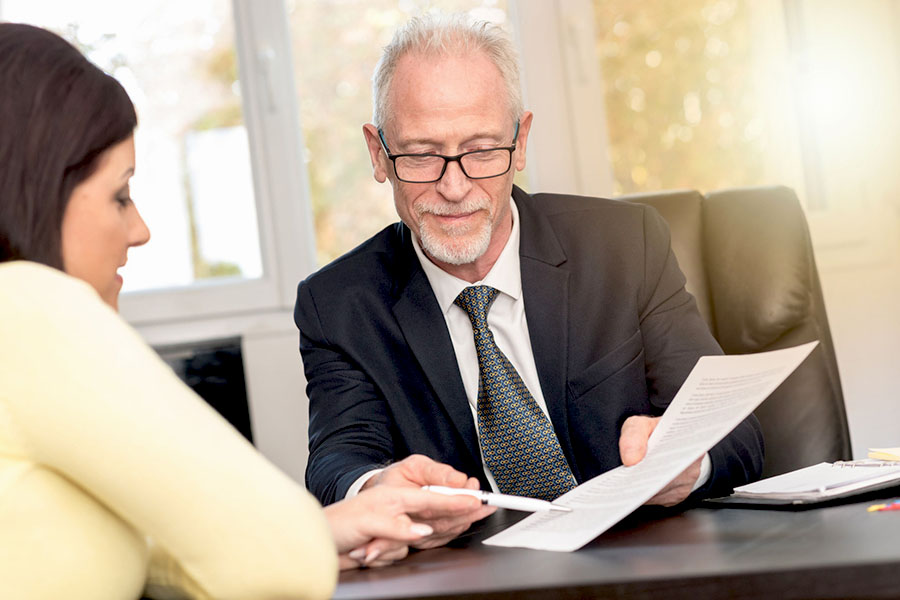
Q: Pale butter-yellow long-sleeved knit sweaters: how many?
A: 1